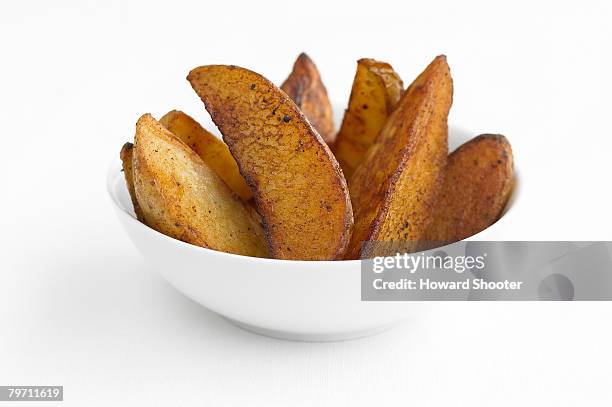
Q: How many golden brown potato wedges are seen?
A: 8